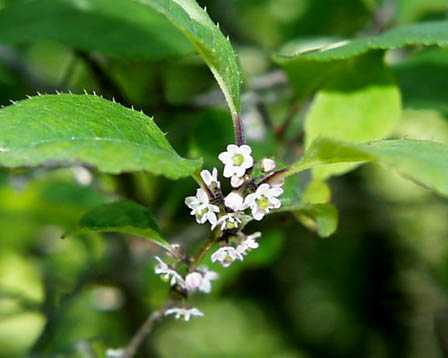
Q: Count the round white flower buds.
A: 4